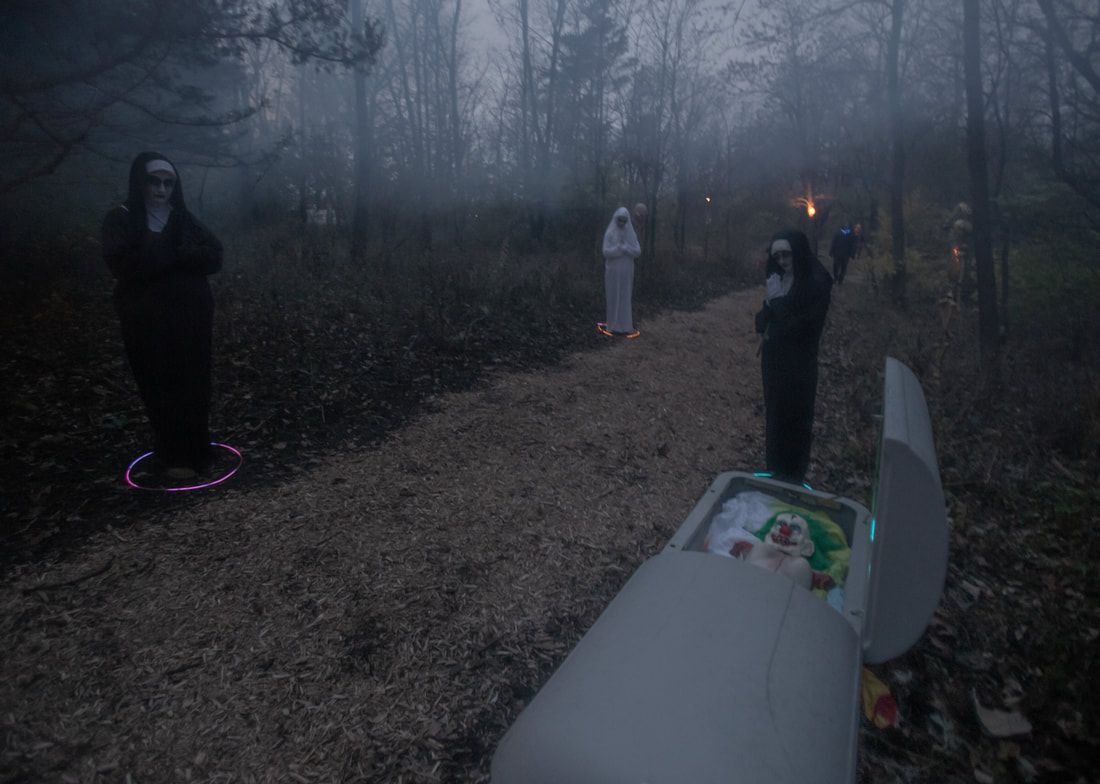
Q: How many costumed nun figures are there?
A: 3